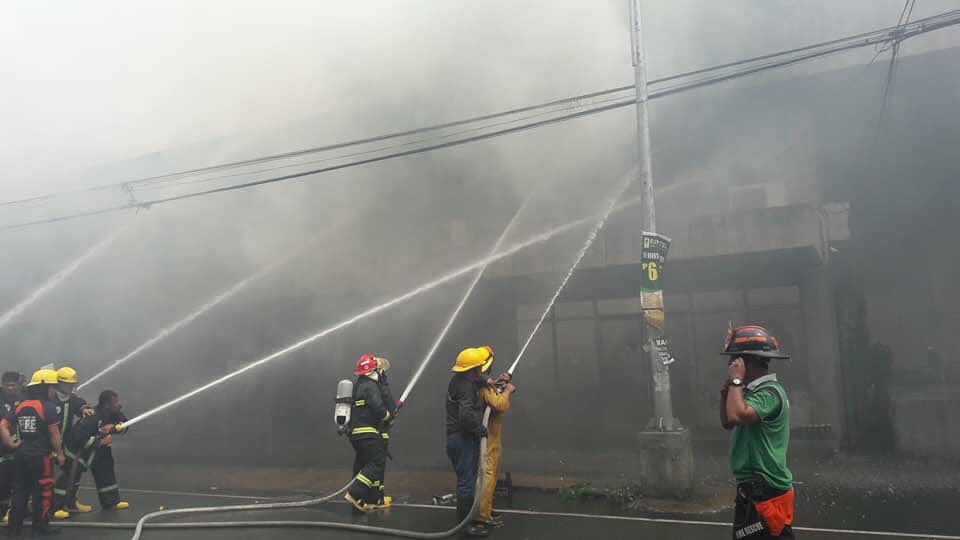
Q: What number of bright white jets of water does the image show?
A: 5